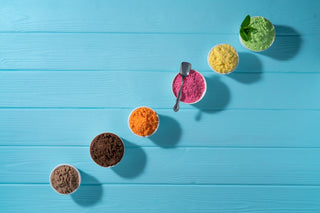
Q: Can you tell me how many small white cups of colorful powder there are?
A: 6